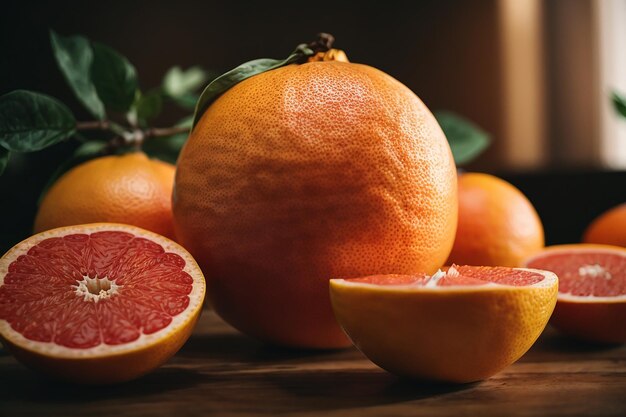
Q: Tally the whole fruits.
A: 4